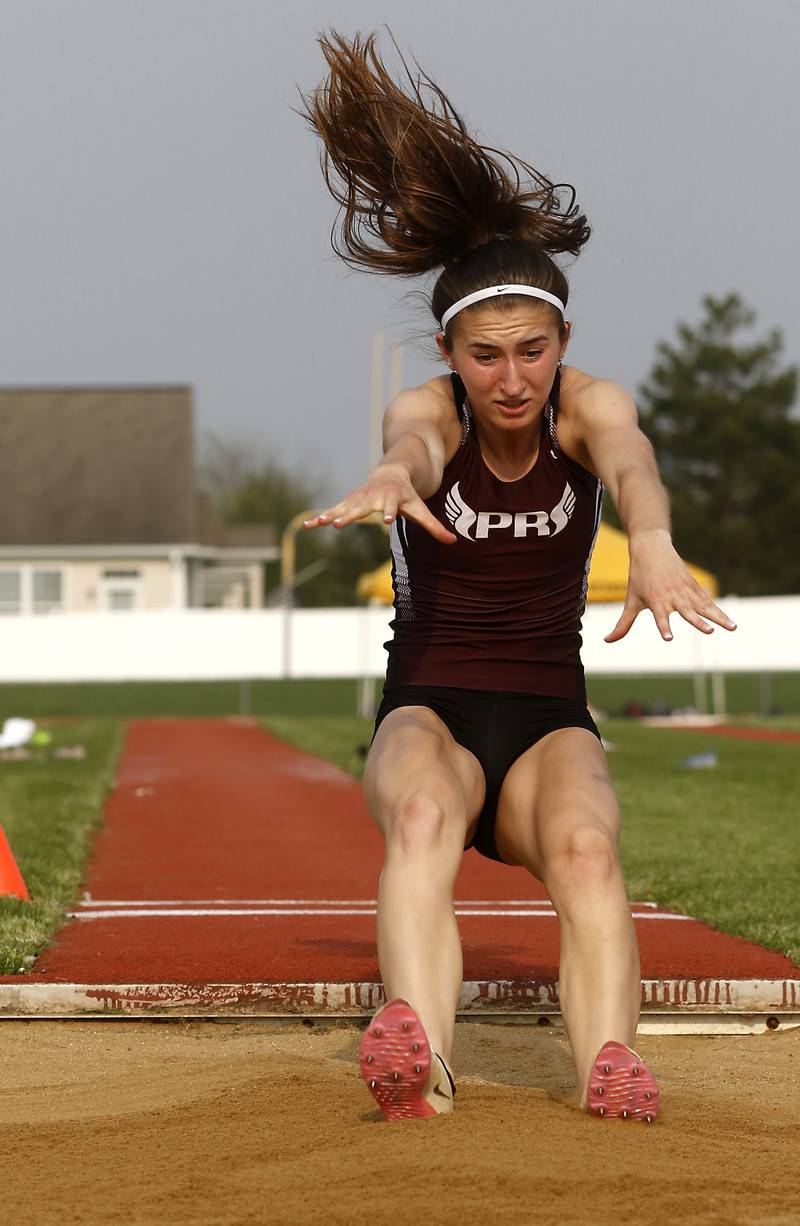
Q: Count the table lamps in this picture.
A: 0